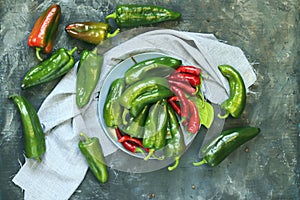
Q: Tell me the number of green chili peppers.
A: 14